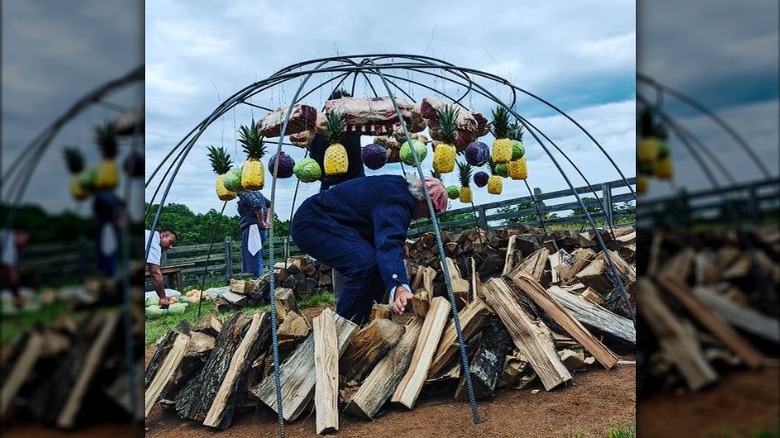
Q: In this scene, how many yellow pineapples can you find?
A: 8